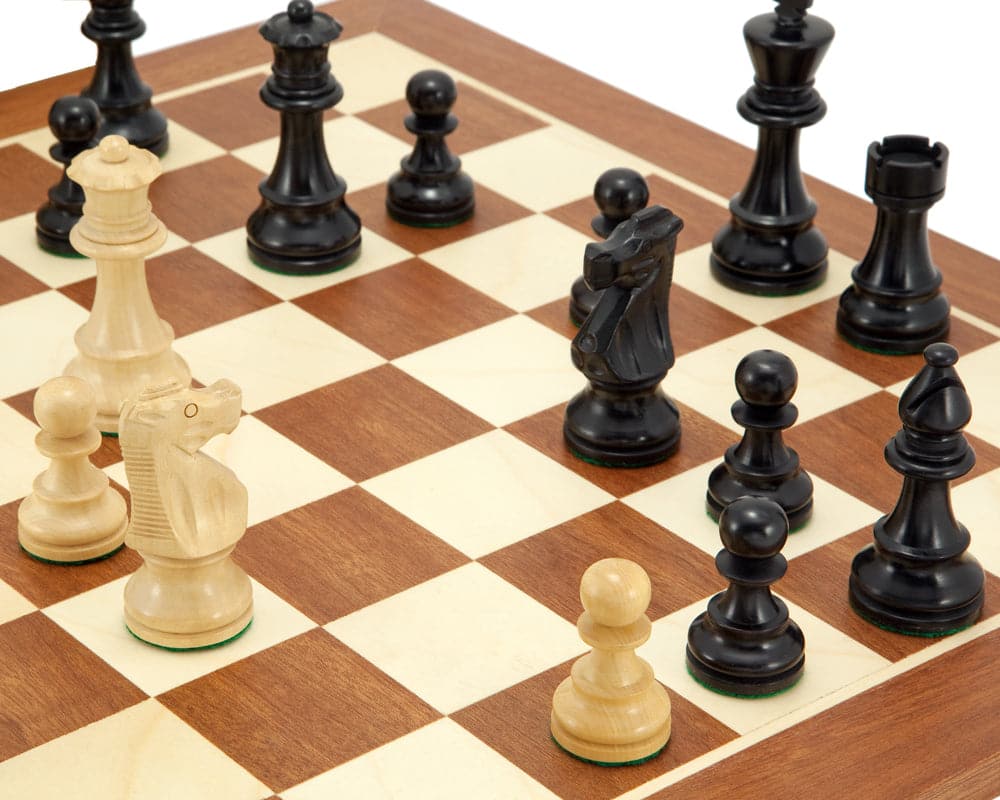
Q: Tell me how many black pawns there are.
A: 5